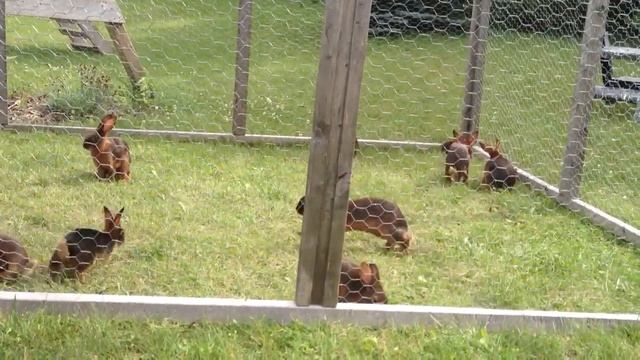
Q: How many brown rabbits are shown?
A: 7